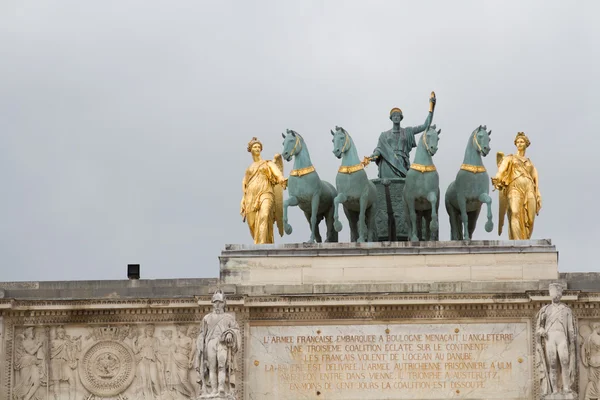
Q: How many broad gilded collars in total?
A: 4